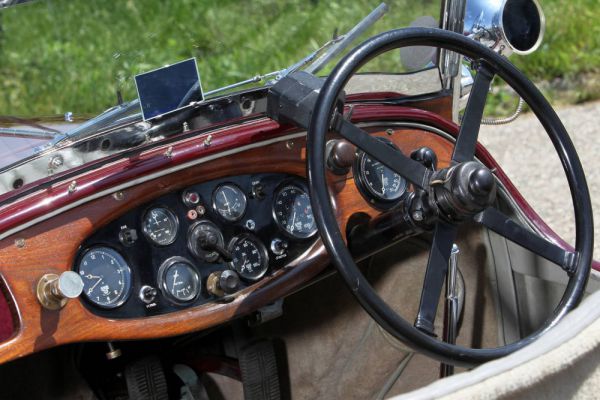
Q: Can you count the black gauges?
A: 7